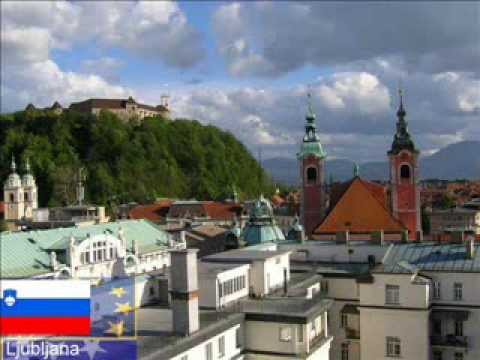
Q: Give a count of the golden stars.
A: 3